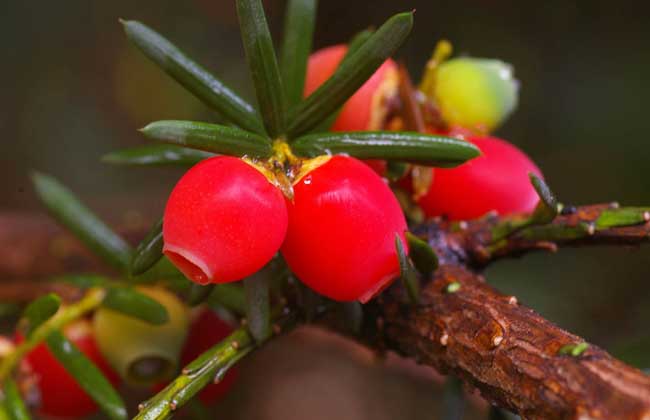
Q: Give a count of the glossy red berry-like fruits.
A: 6